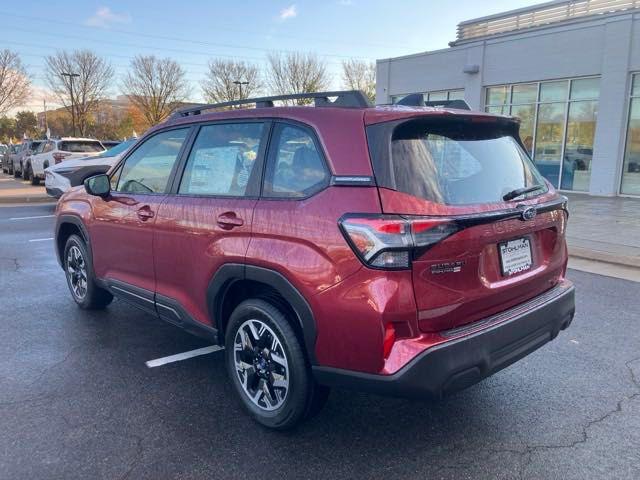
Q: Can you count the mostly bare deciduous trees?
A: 6